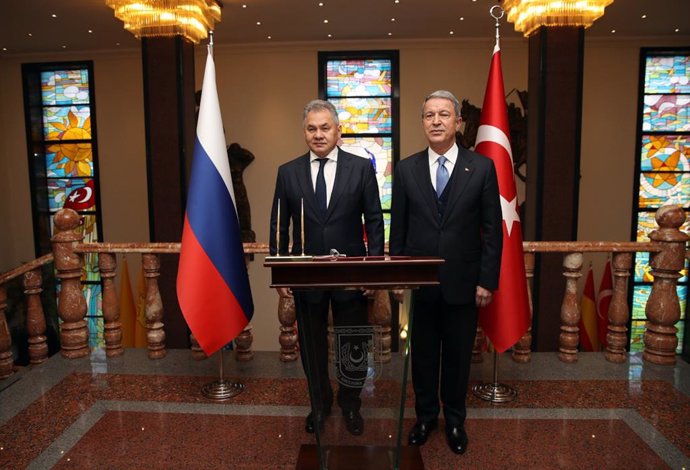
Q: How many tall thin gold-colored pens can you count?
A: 2